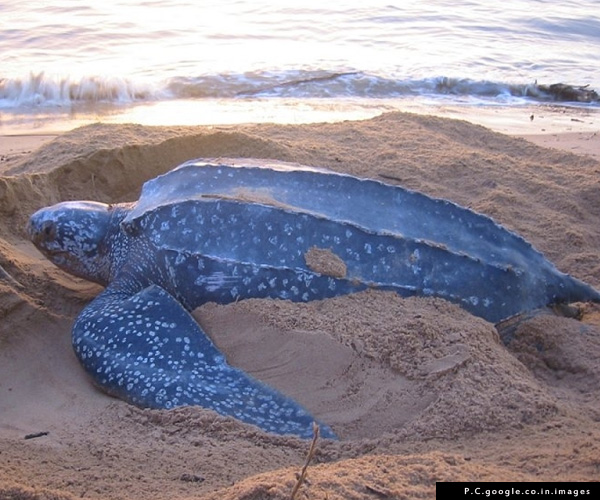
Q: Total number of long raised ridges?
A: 3